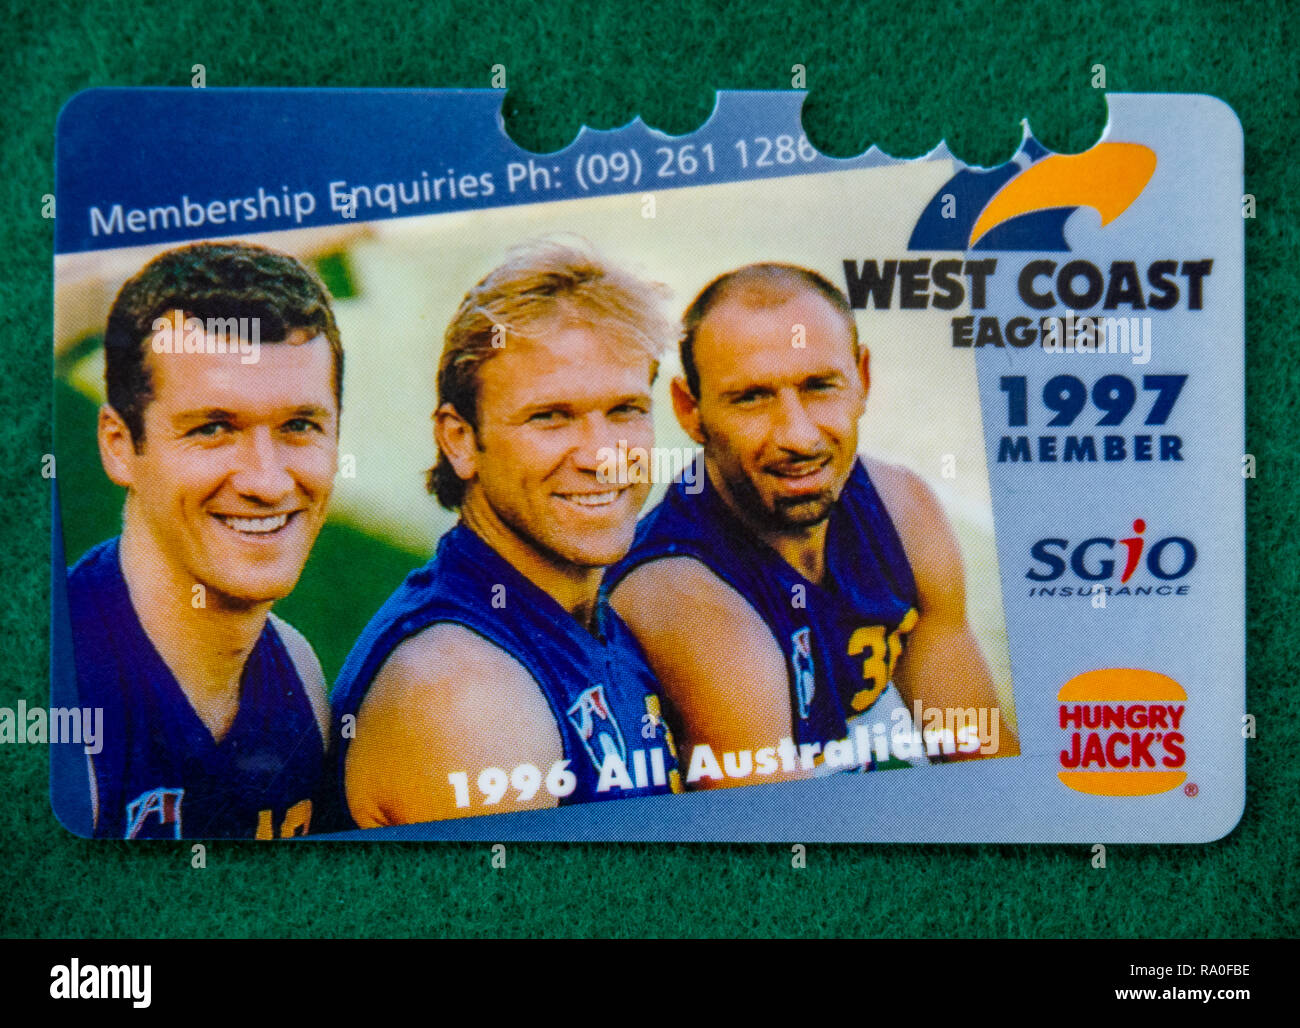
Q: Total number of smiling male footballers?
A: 3